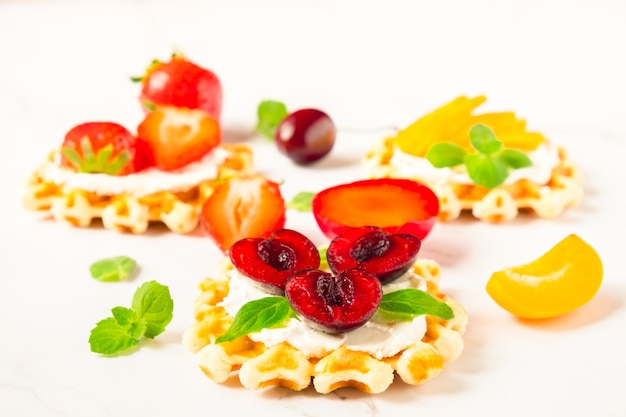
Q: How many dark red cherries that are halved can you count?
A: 3